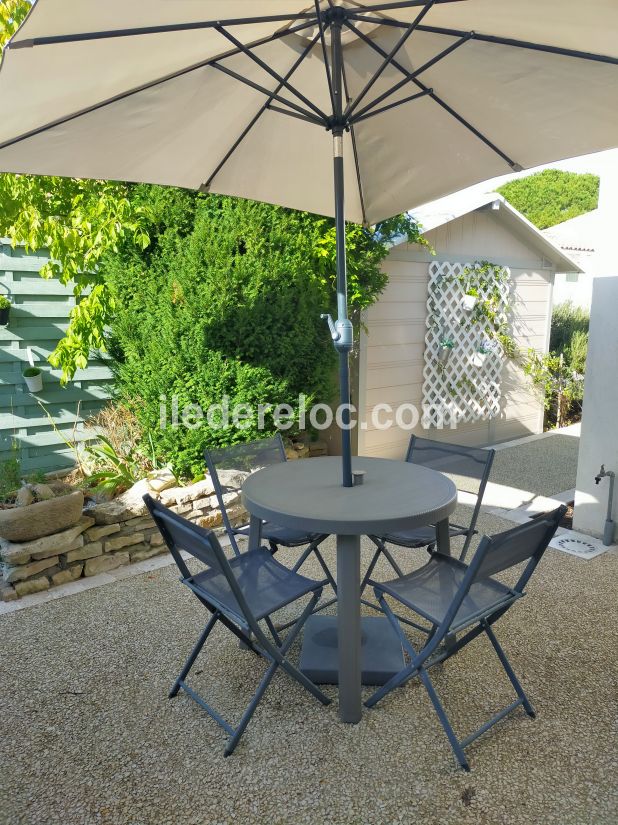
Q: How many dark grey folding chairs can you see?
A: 4